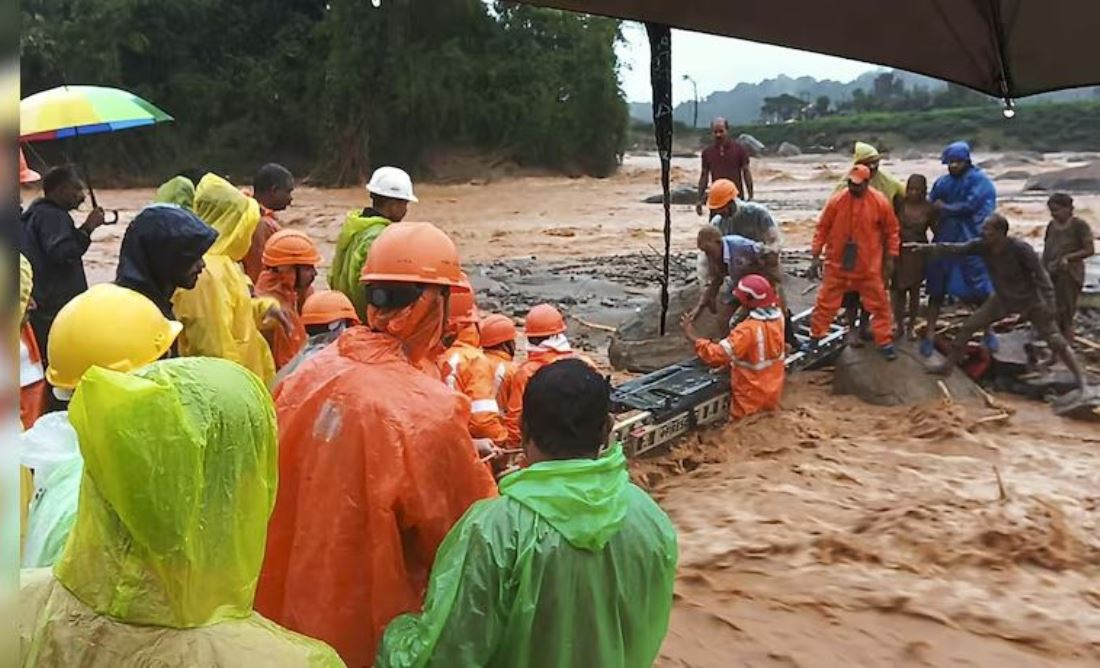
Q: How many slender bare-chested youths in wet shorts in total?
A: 1